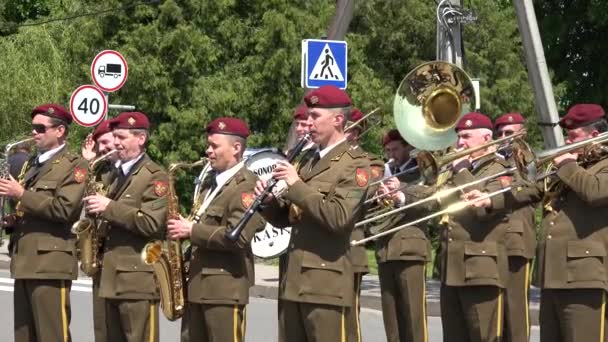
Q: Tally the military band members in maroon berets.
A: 11